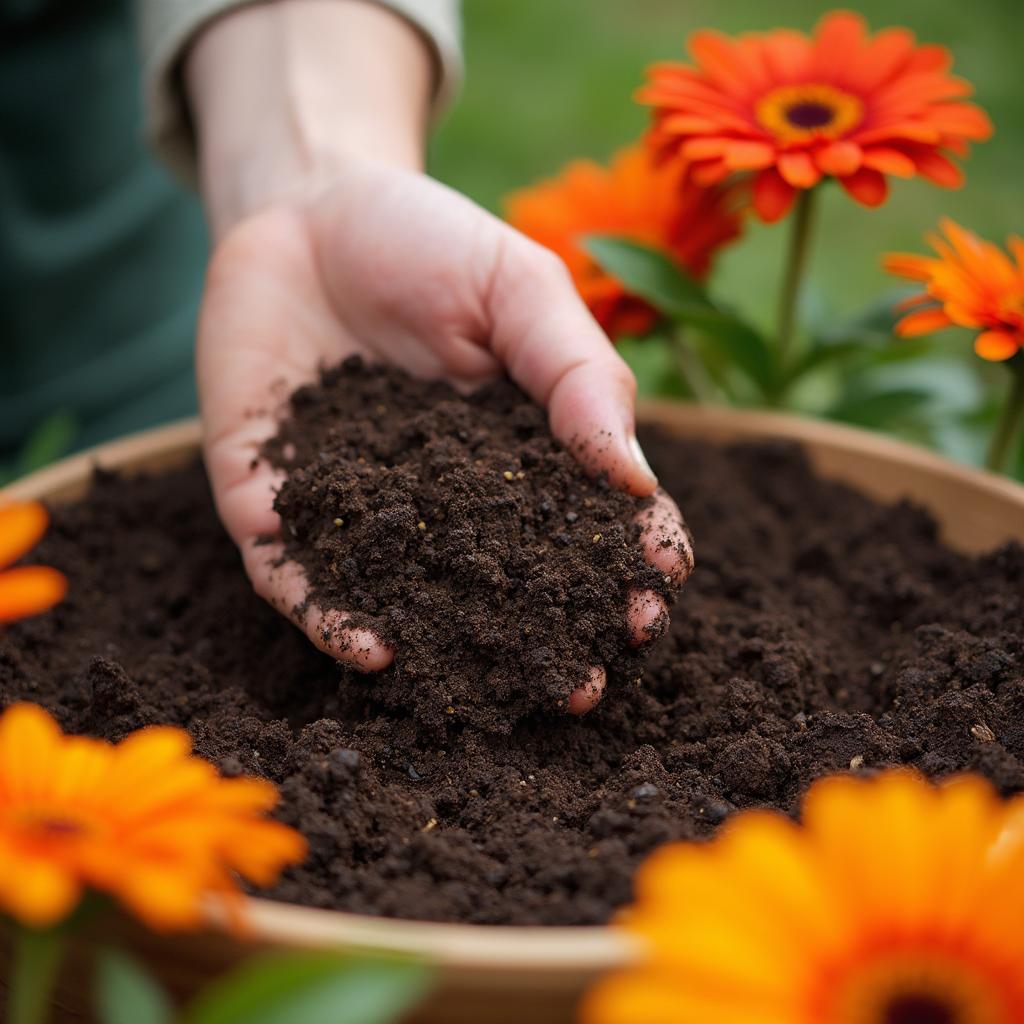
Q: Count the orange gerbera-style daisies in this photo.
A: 6